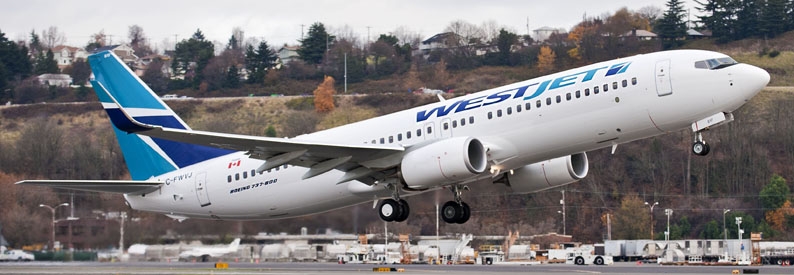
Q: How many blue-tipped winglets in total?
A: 1